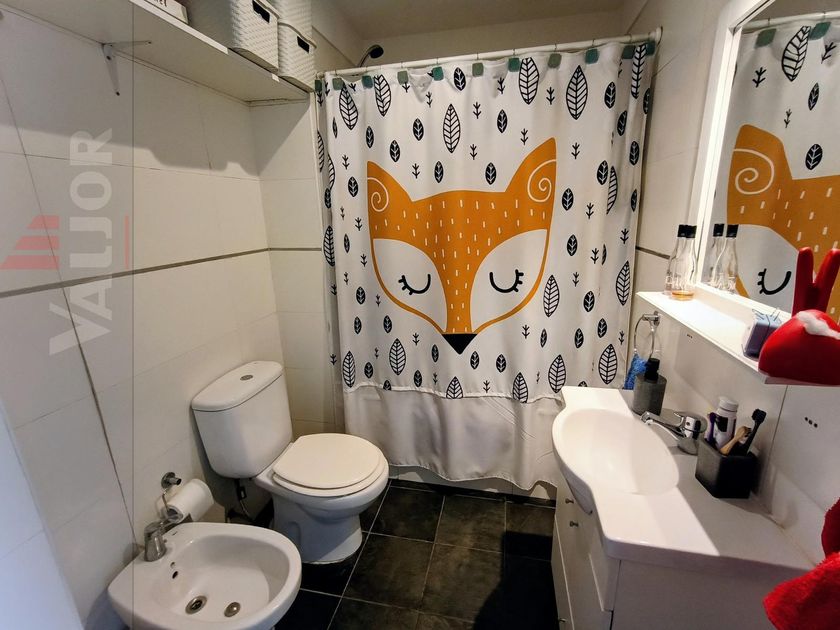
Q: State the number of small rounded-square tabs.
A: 11